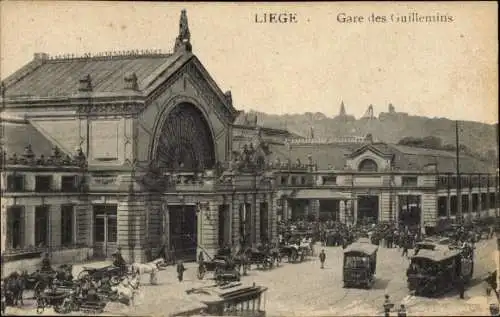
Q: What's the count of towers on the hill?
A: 3